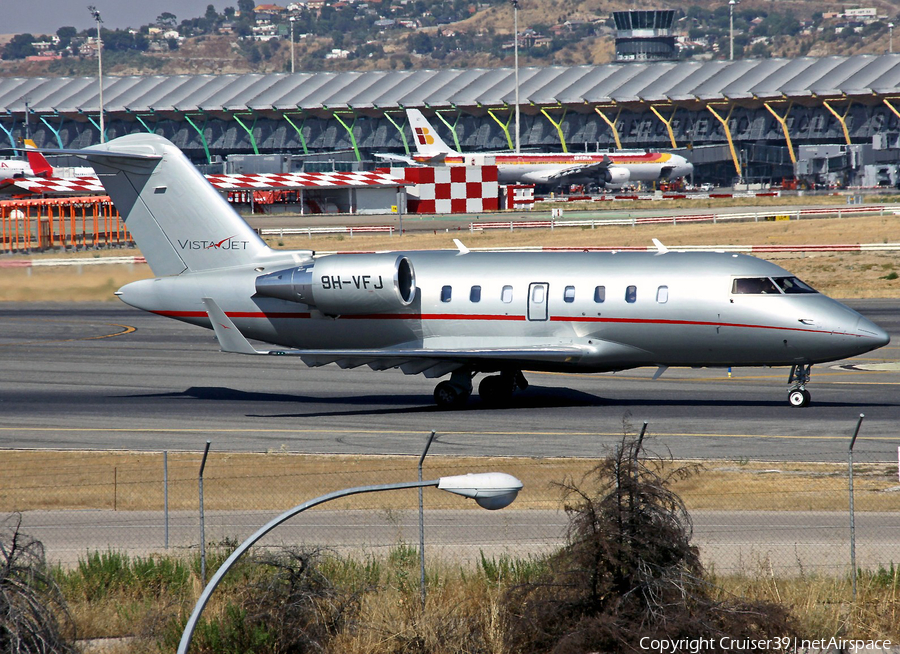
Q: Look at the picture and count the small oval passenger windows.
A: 8